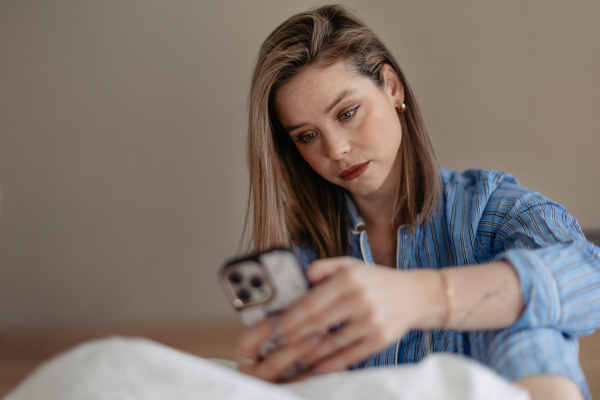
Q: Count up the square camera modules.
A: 1